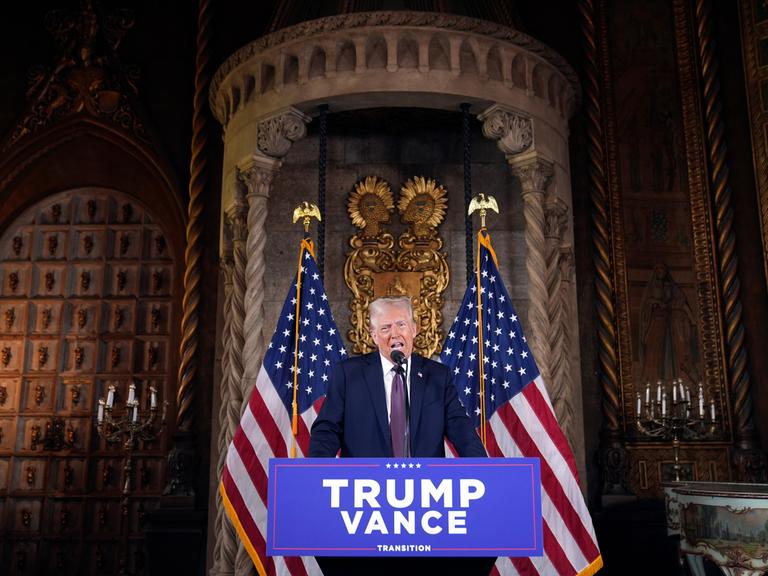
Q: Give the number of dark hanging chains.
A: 2